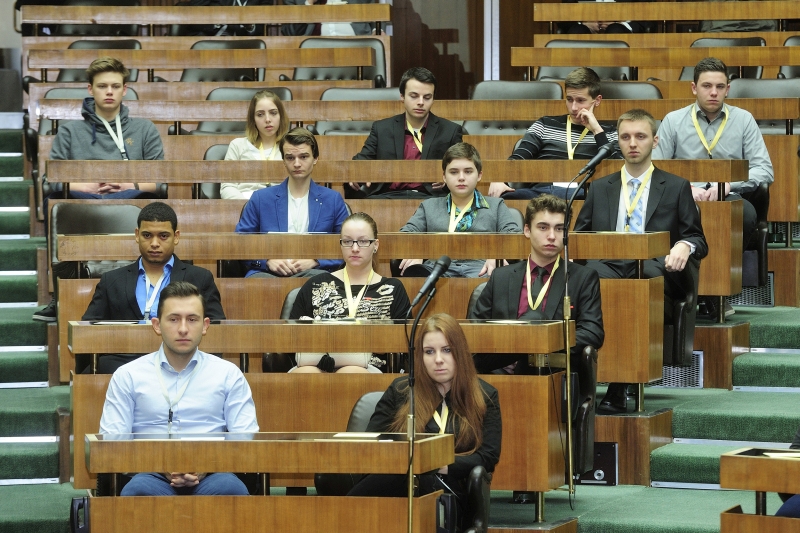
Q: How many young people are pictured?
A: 13